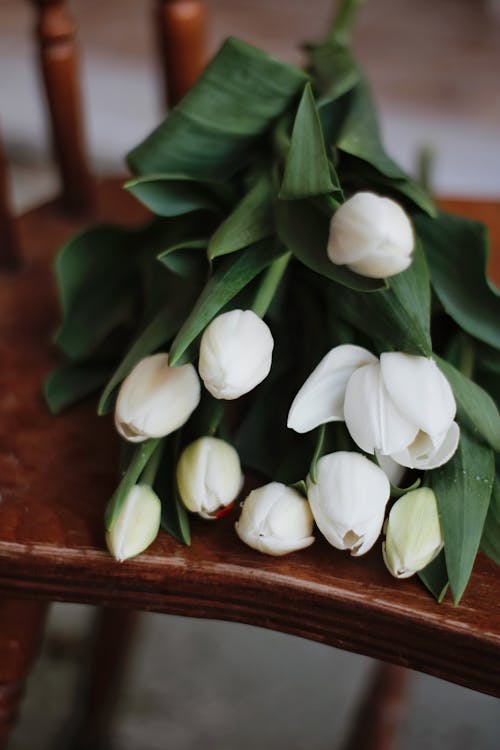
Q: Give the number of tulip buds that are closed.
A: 8